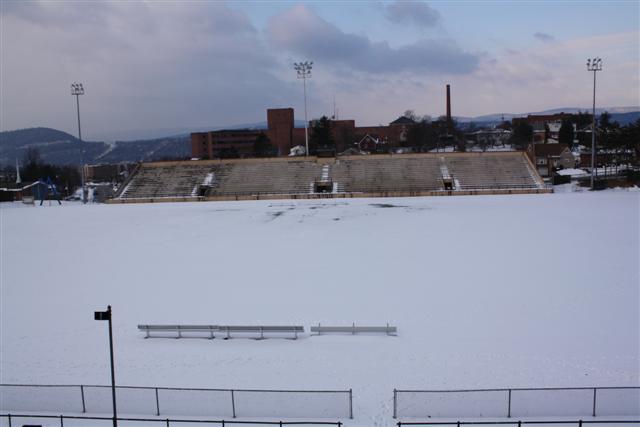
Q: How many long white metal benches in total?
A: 3